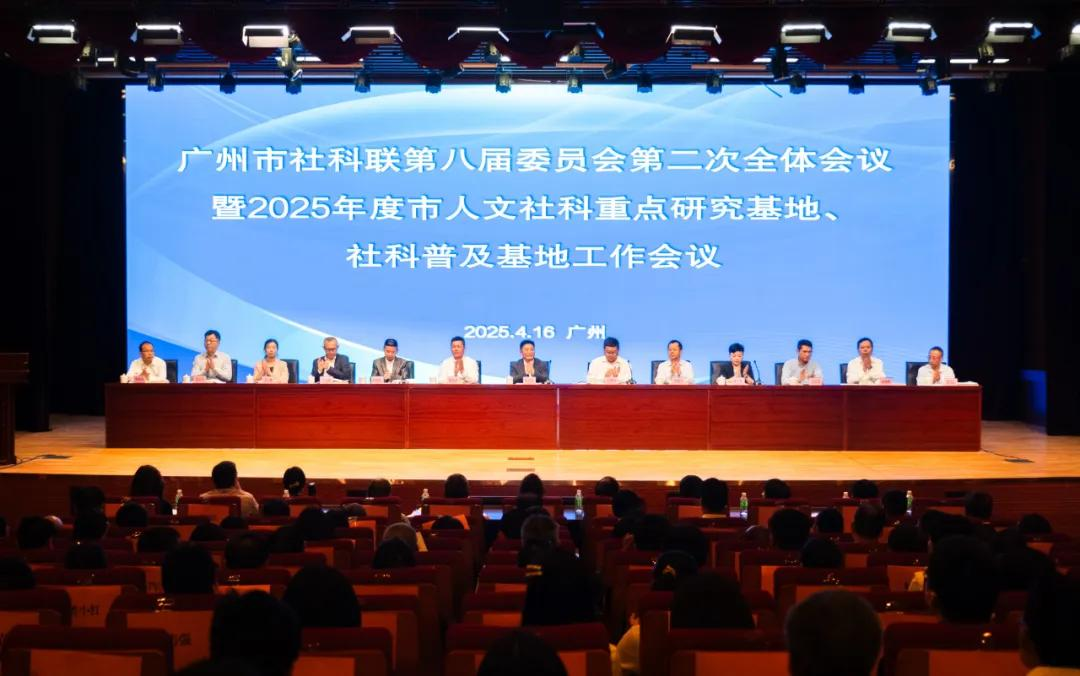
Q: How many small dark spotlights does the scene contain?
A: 12